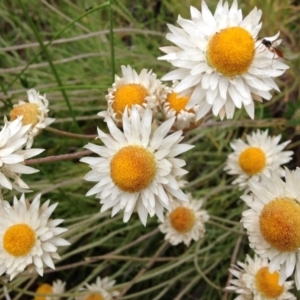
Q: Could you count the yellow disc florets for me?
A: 12